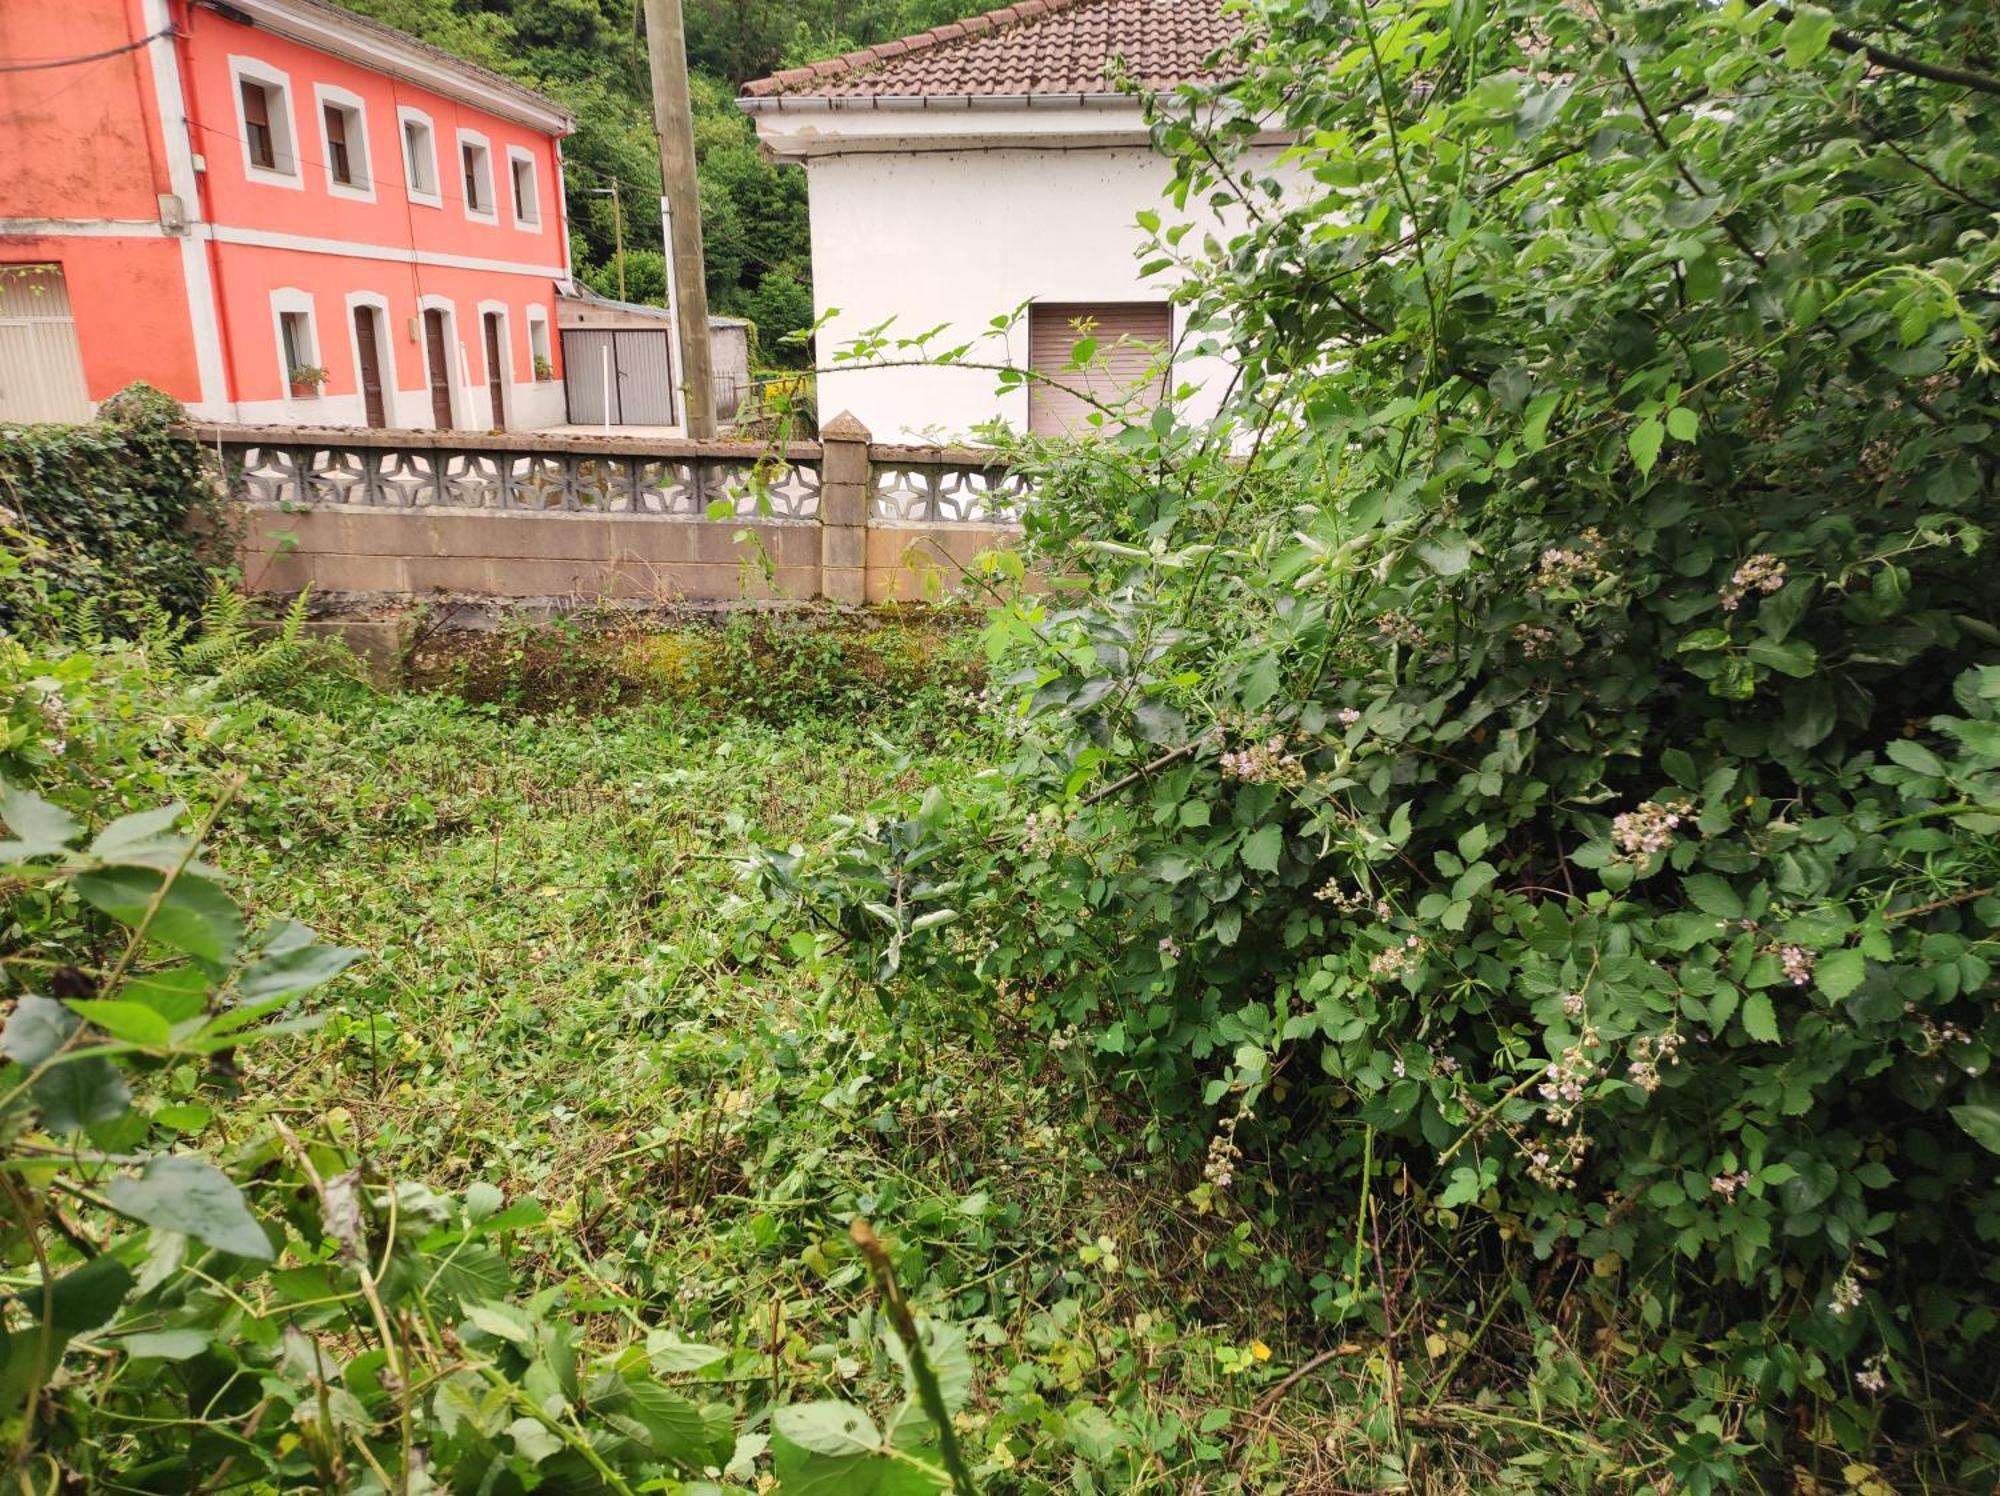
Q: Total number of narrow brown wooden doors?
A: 3